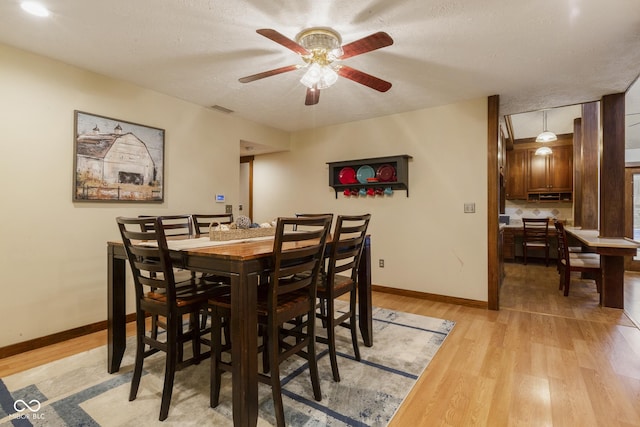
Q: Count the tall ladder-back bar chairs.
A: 6